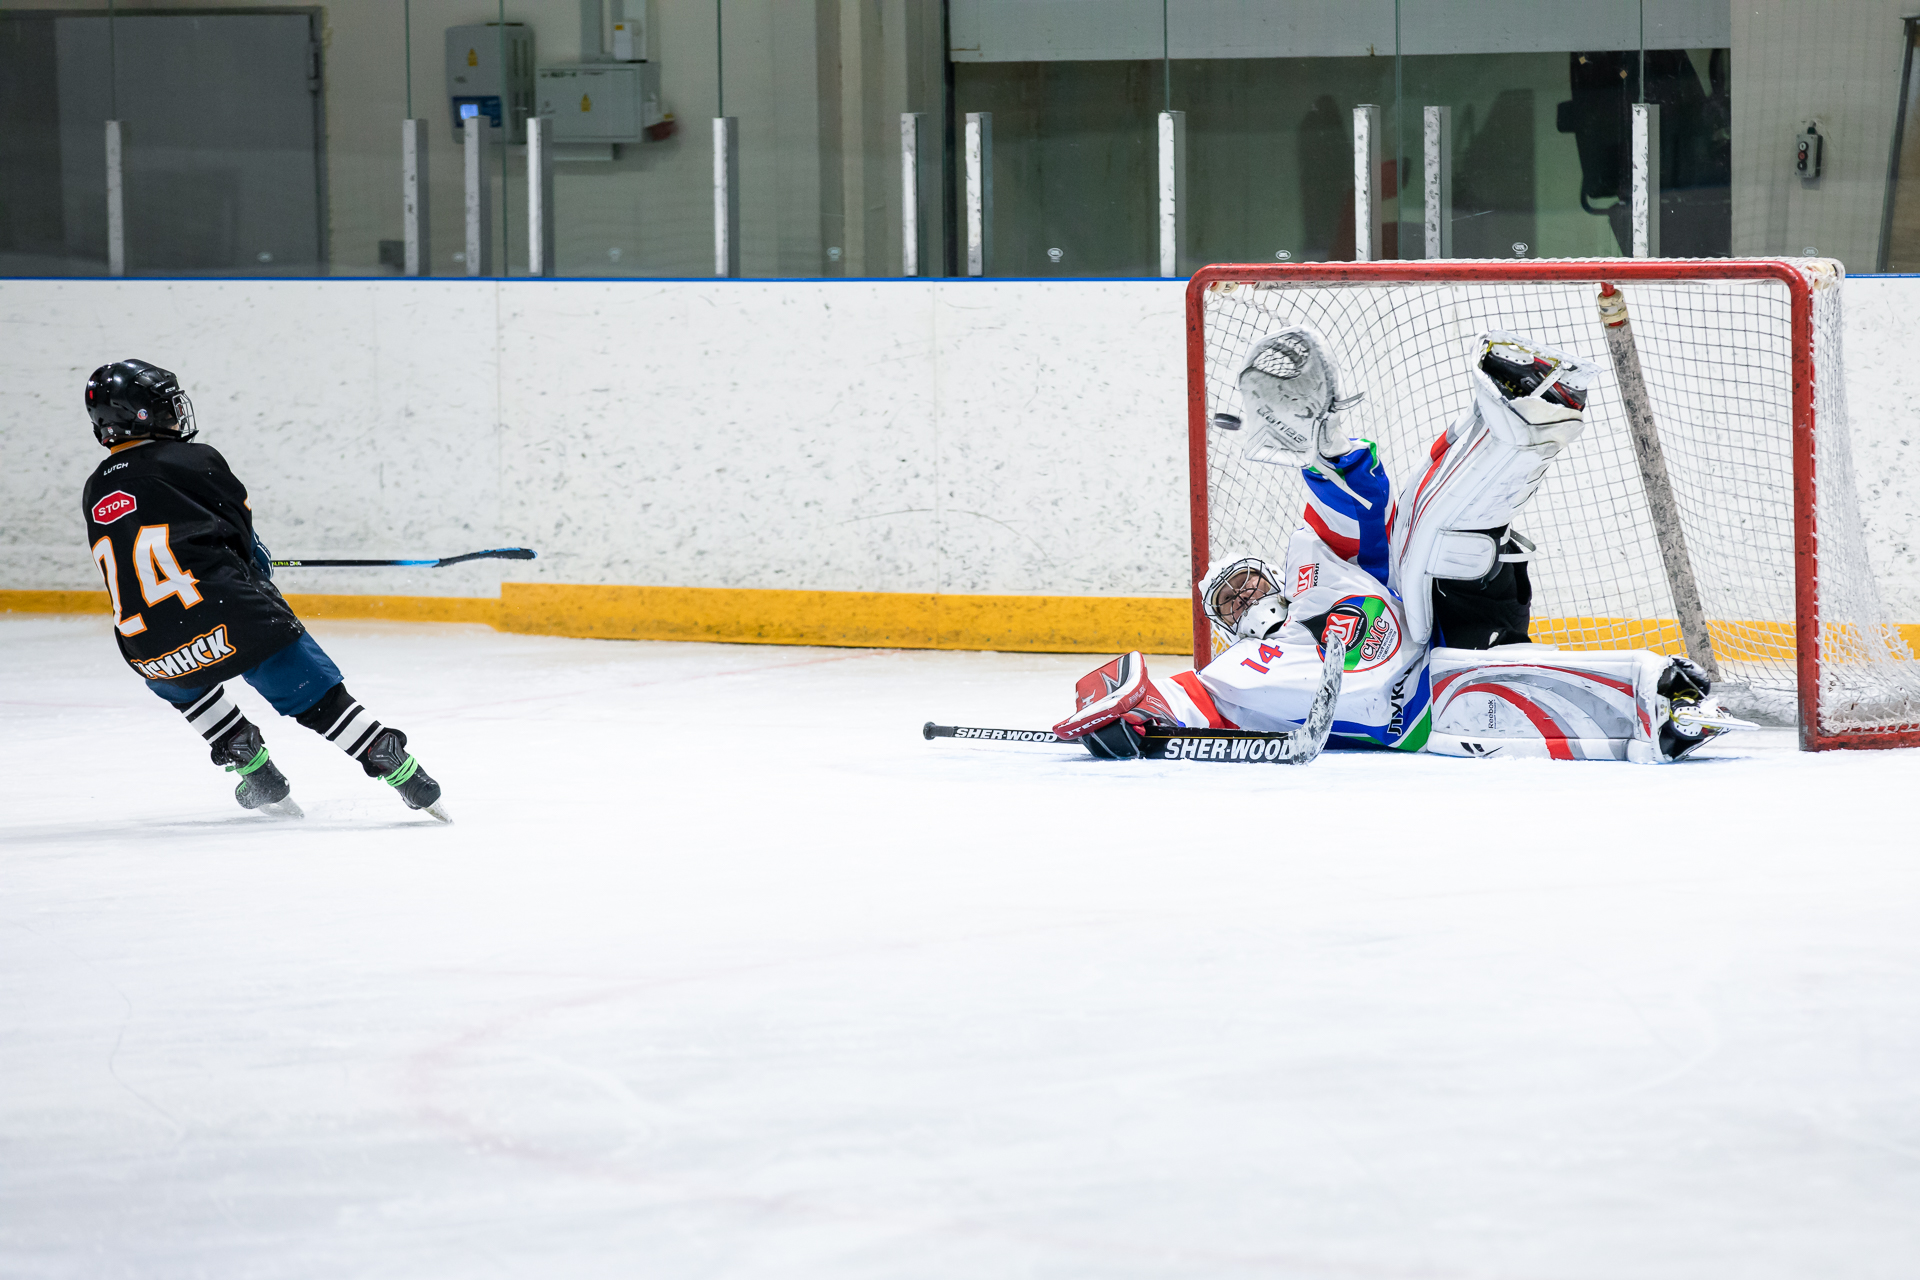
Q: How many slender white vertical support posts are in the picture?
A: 11